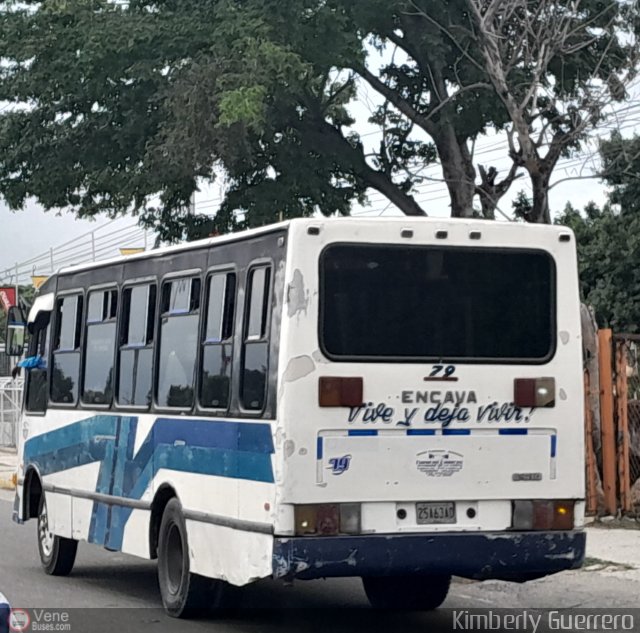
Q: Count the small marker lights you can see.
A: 5